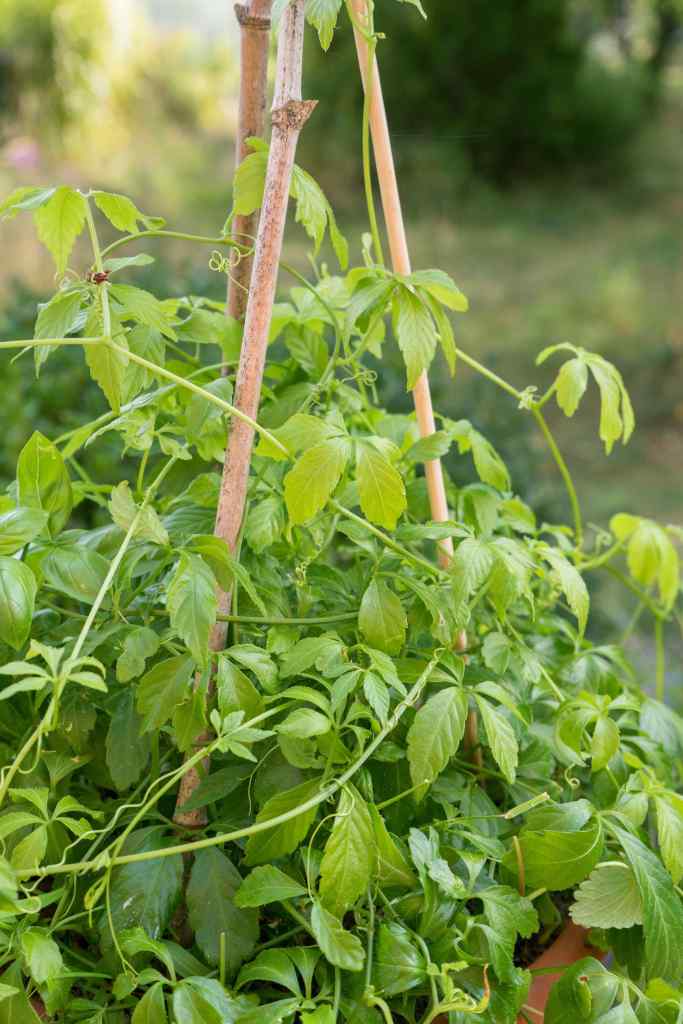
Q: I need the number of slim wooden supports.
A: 3